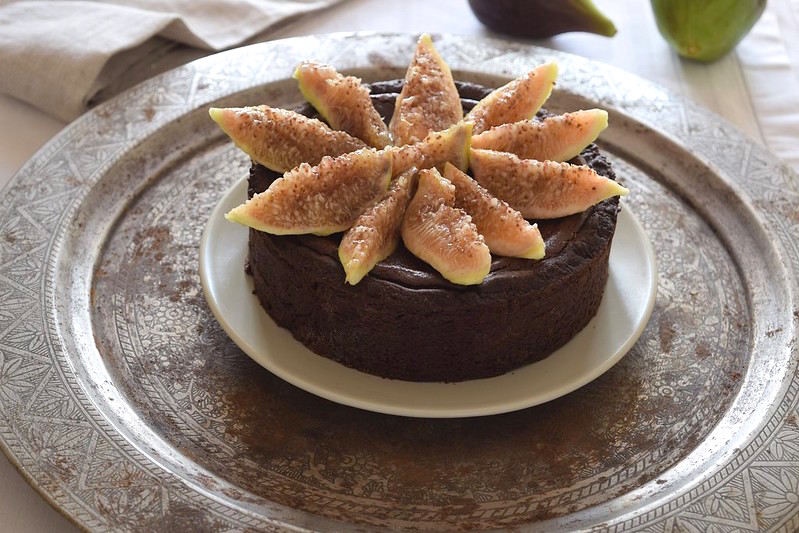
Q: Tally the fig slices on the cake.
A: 11